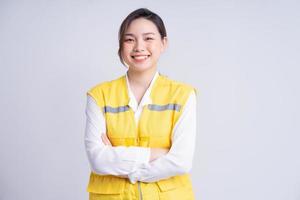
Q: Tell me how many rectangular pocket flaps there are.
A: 2